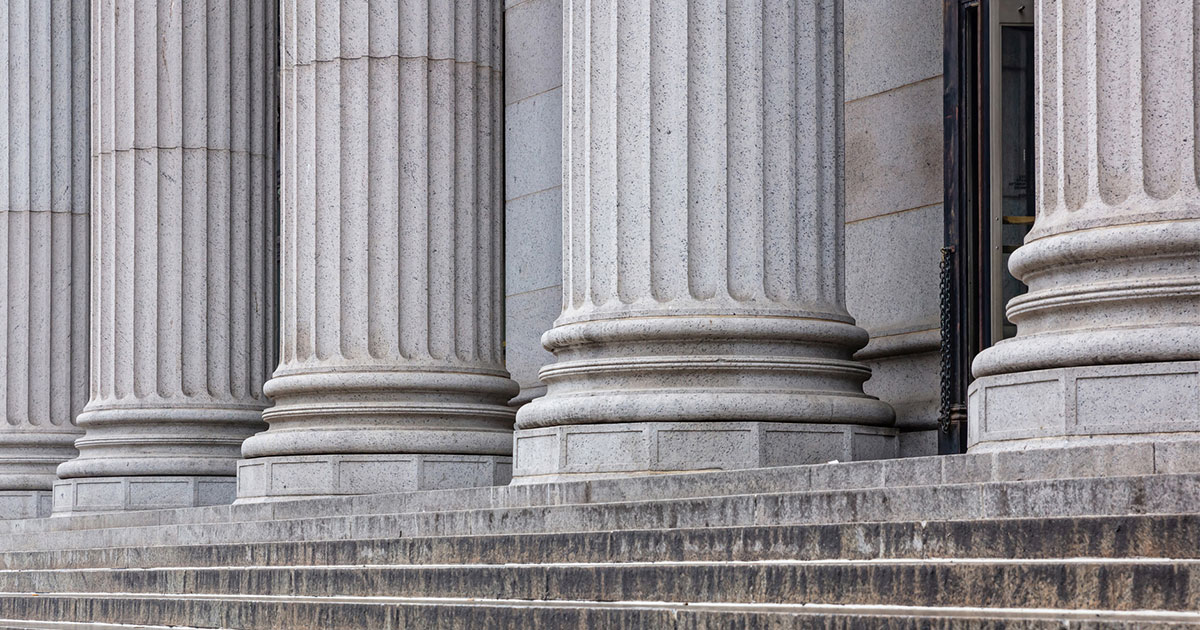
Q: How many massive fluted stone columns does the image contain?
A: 5